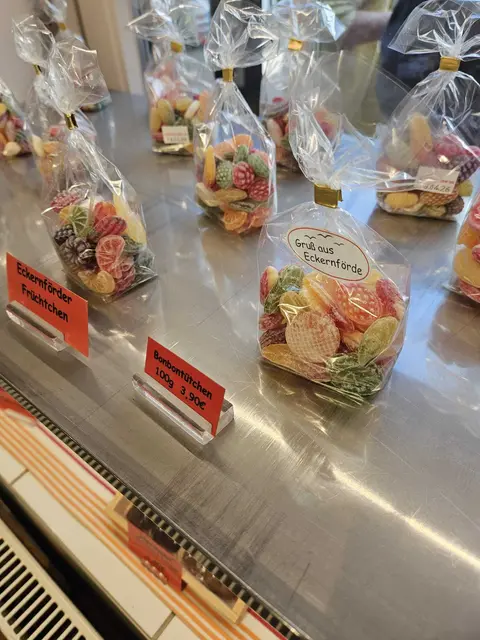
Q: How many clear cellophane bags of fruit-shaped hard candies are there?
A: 10